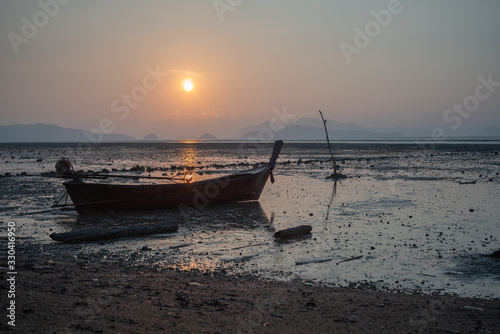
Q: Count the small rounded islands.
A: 2